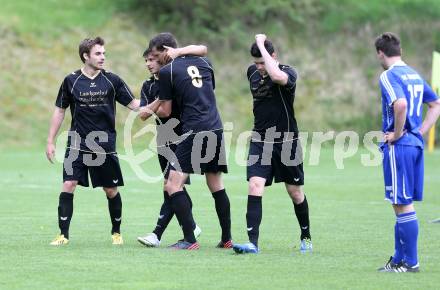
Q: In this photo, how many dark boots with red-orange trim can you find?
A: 2